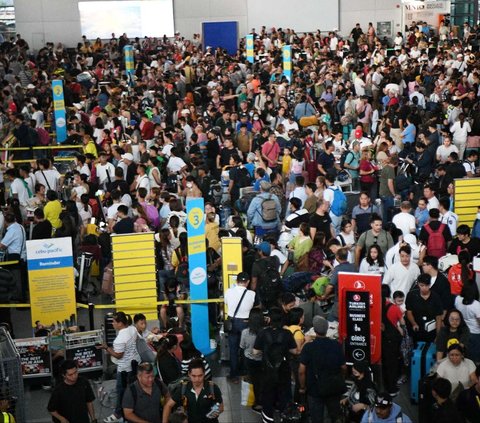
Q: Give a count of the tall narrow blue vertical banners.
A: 5